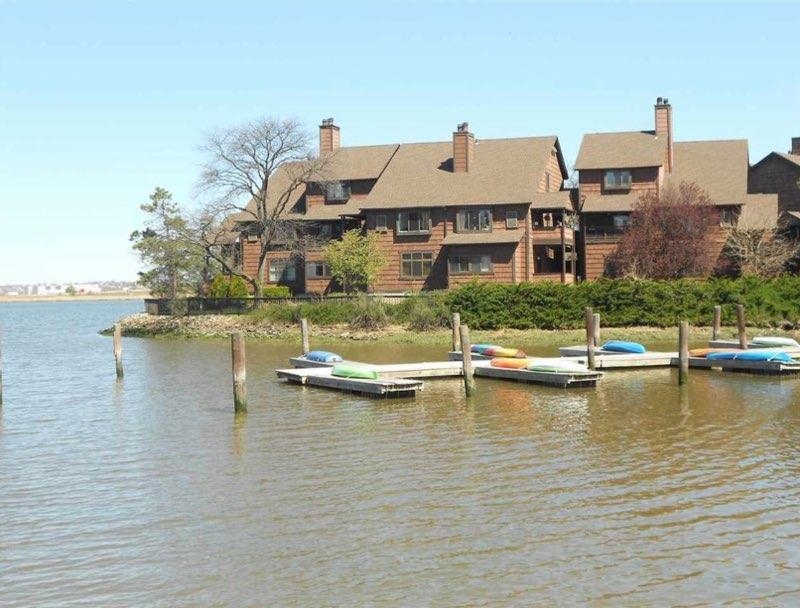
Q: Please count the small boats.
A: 10